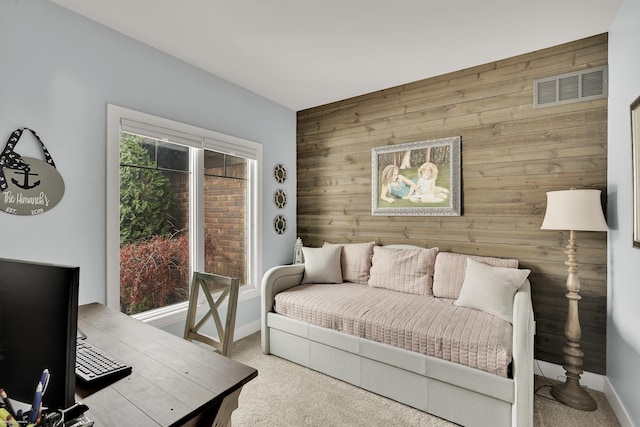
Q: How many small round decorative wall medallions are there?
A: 3